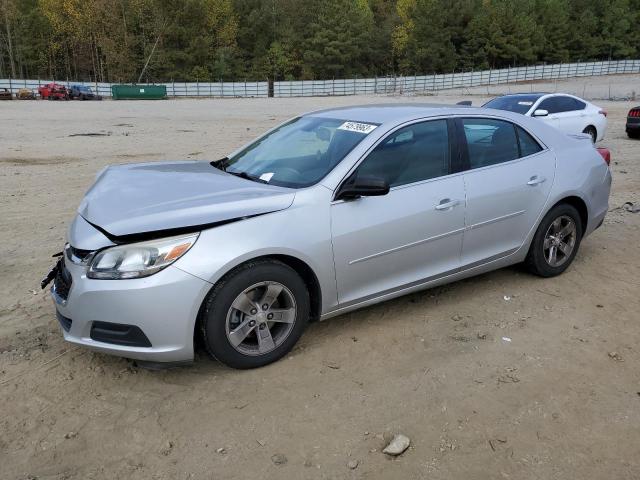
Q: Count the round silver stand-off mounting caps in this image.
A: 0